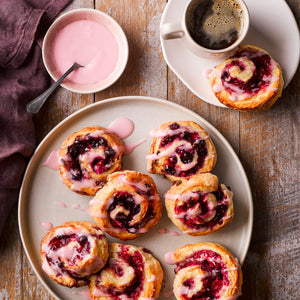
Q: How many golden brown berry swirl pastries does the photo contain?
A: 8